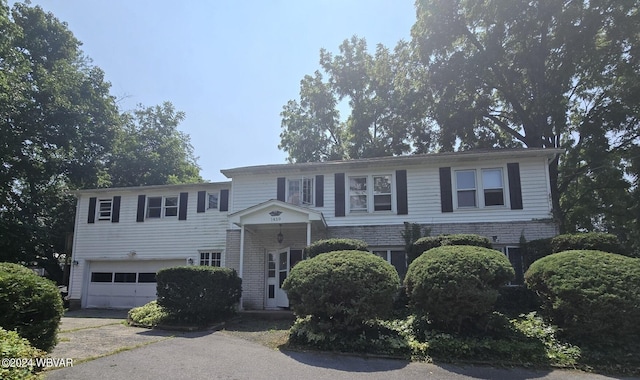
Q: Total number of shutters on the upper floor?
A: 12